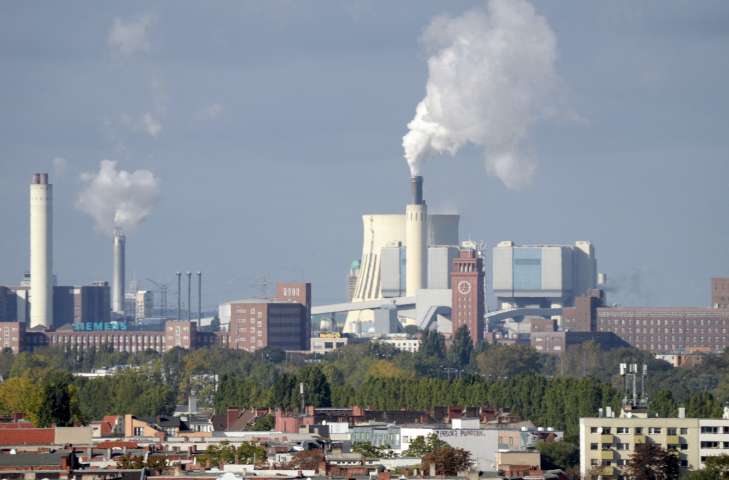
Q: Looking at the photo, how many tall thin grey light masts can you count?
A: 3